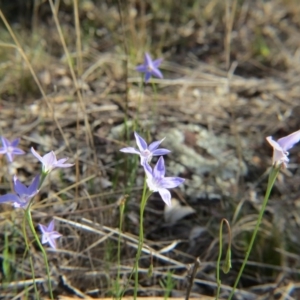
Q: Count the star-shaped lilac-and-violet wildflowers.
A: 8